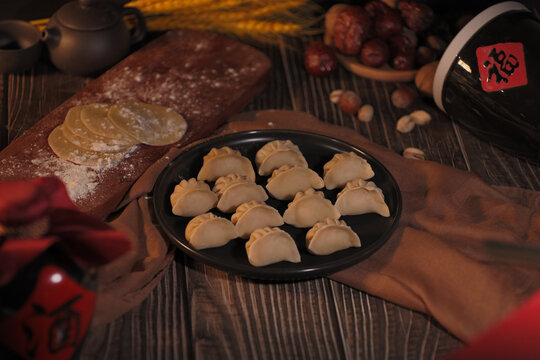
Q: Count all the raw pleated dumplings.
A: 12